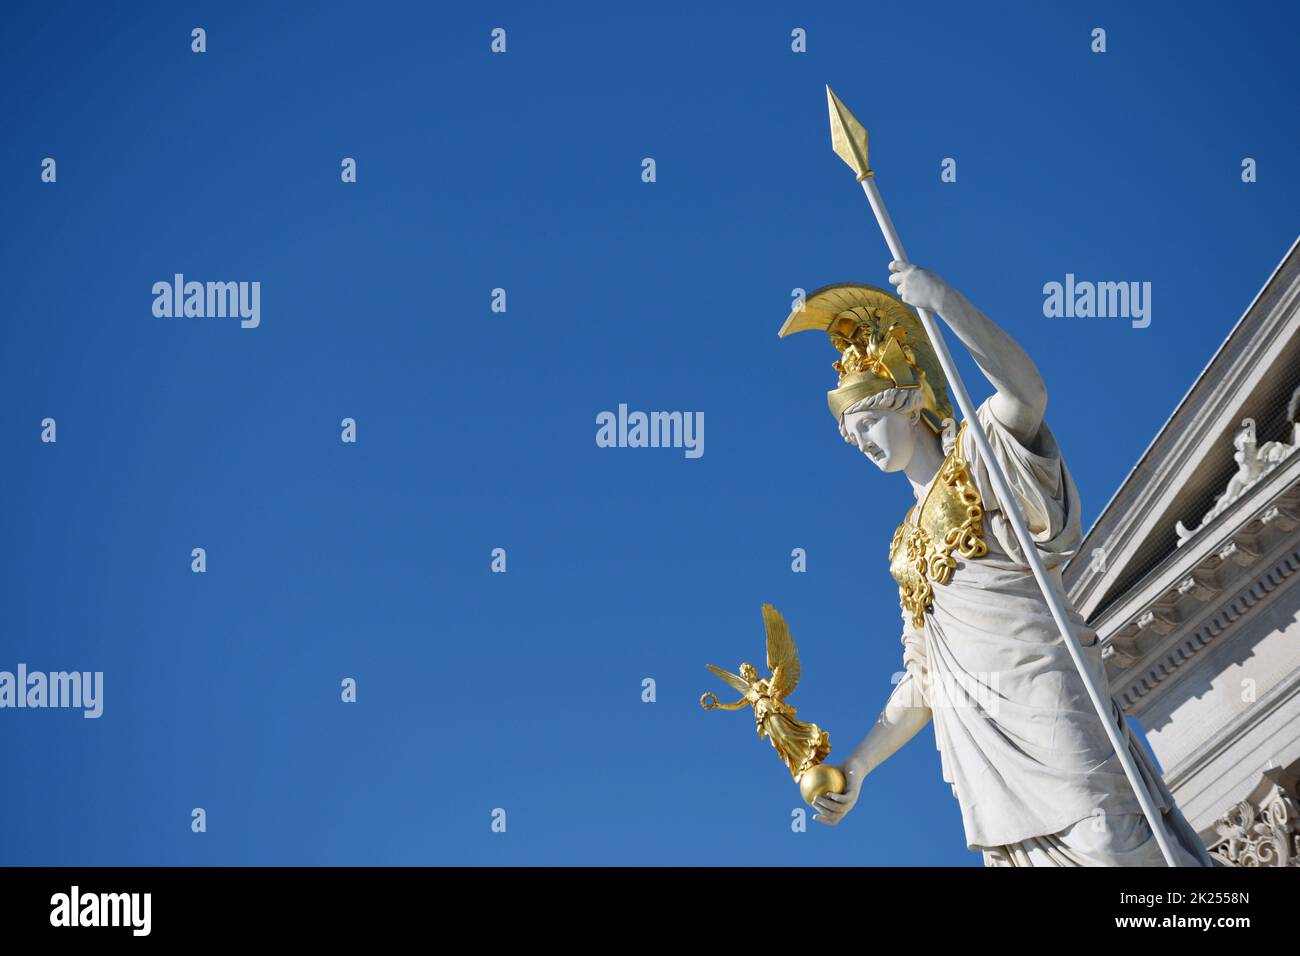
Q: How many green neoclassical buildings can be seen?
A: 0